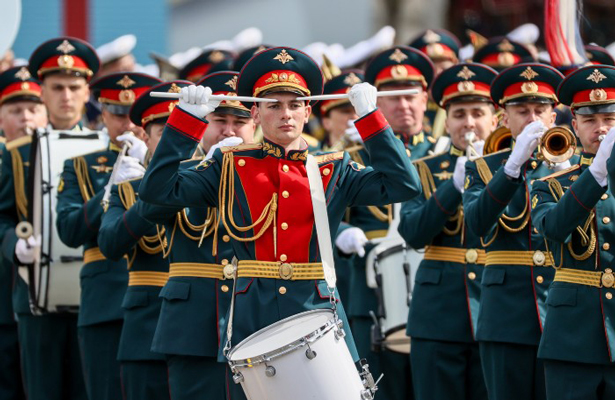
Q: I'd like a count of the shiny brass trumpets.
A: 2